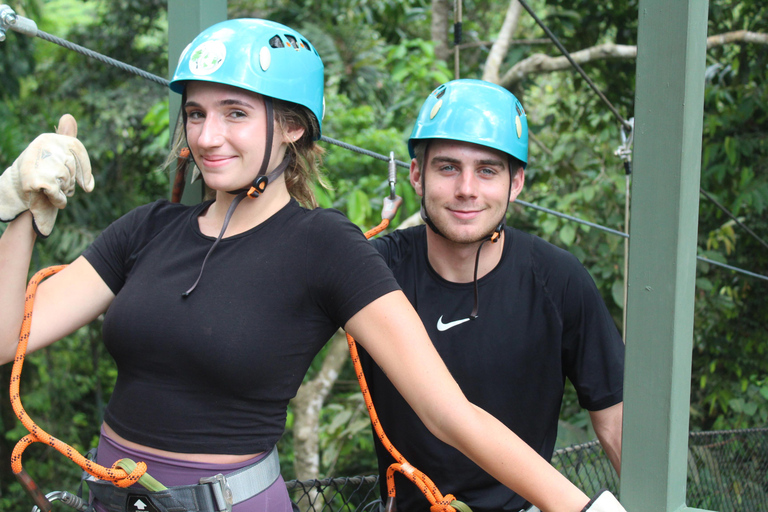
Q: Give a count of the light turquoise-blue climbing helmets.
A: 2